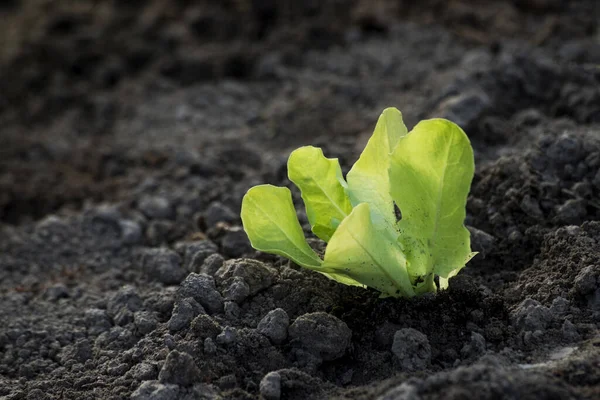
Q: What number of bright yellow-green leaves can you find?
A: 5